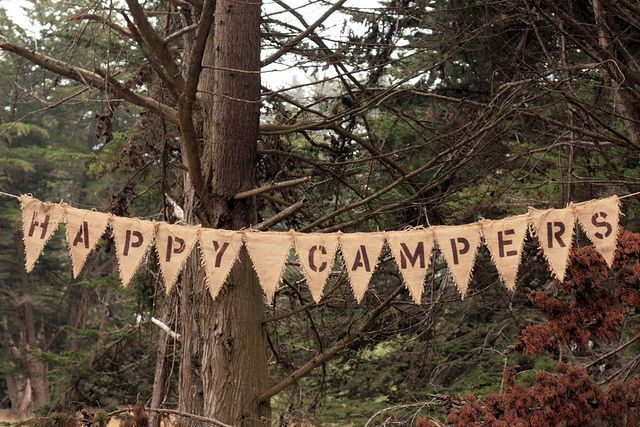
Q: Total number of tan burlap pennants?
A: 13